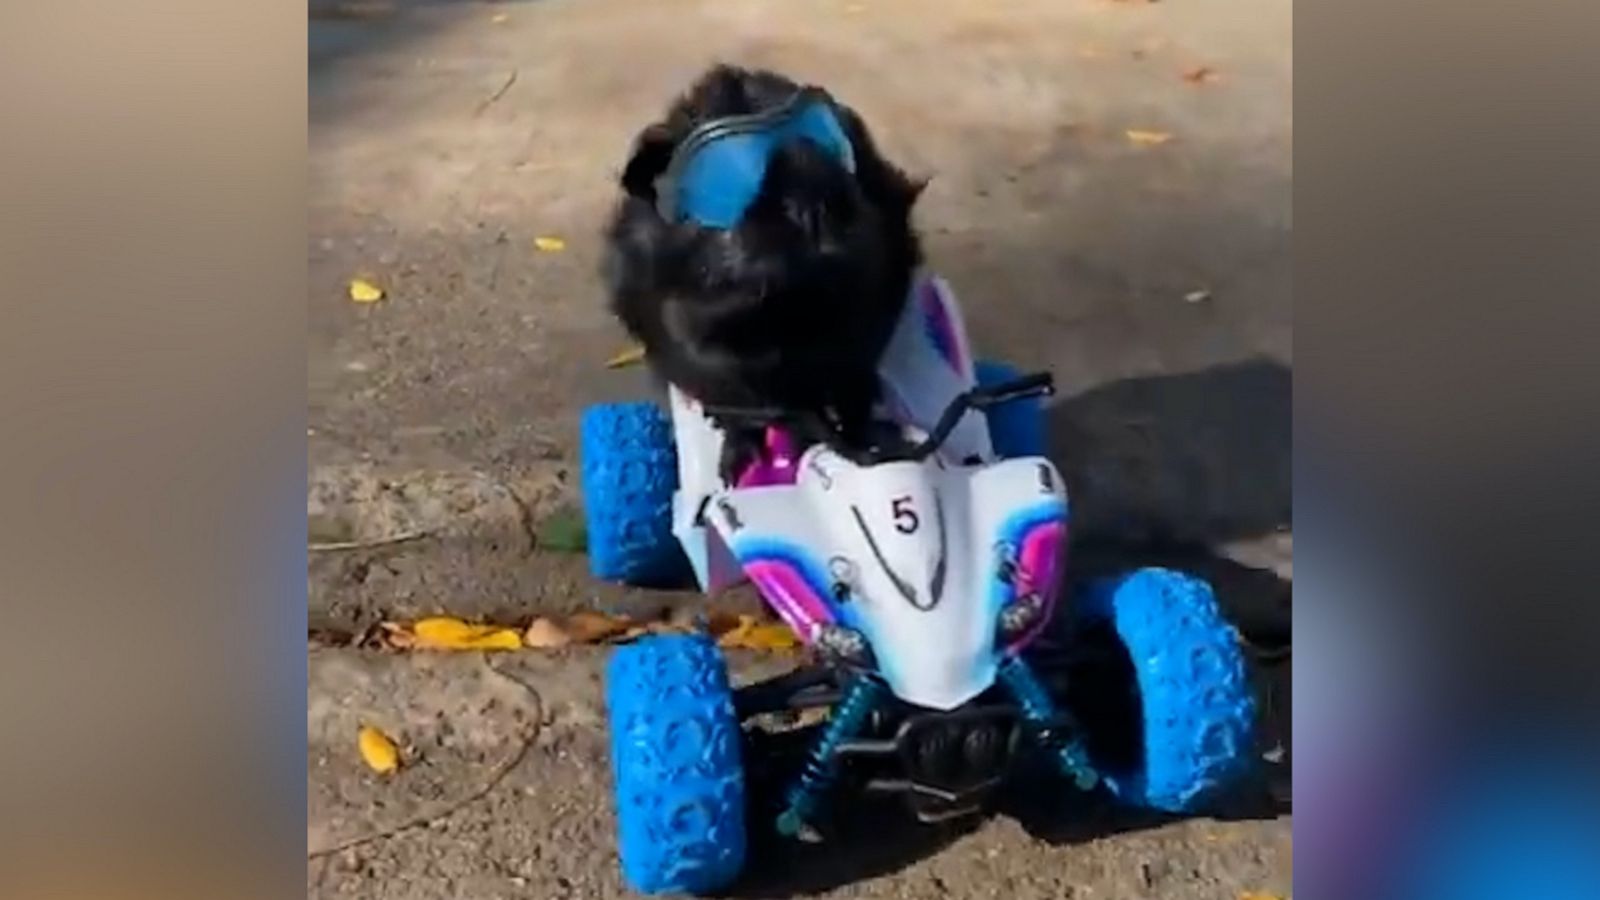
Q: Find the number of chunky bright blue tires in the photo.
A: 4